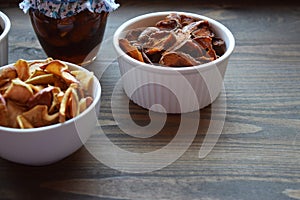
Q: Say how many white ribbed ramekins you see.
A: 1